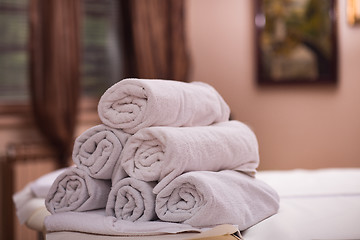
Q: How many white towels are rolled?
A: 6